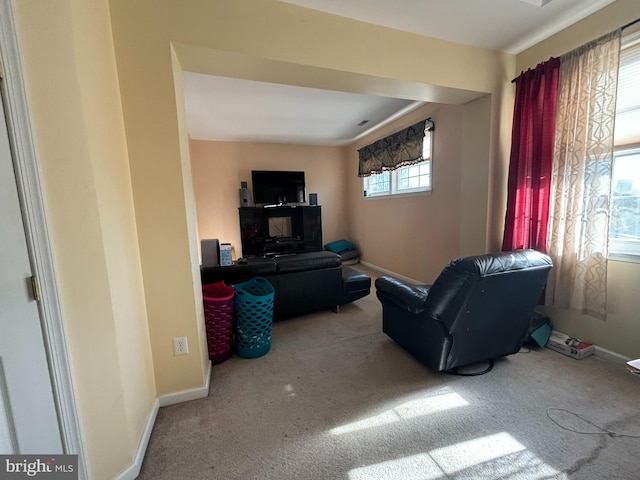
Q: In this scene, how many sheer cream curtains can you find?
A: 1